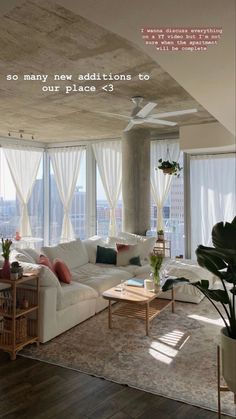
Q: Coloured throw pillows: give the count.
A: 4